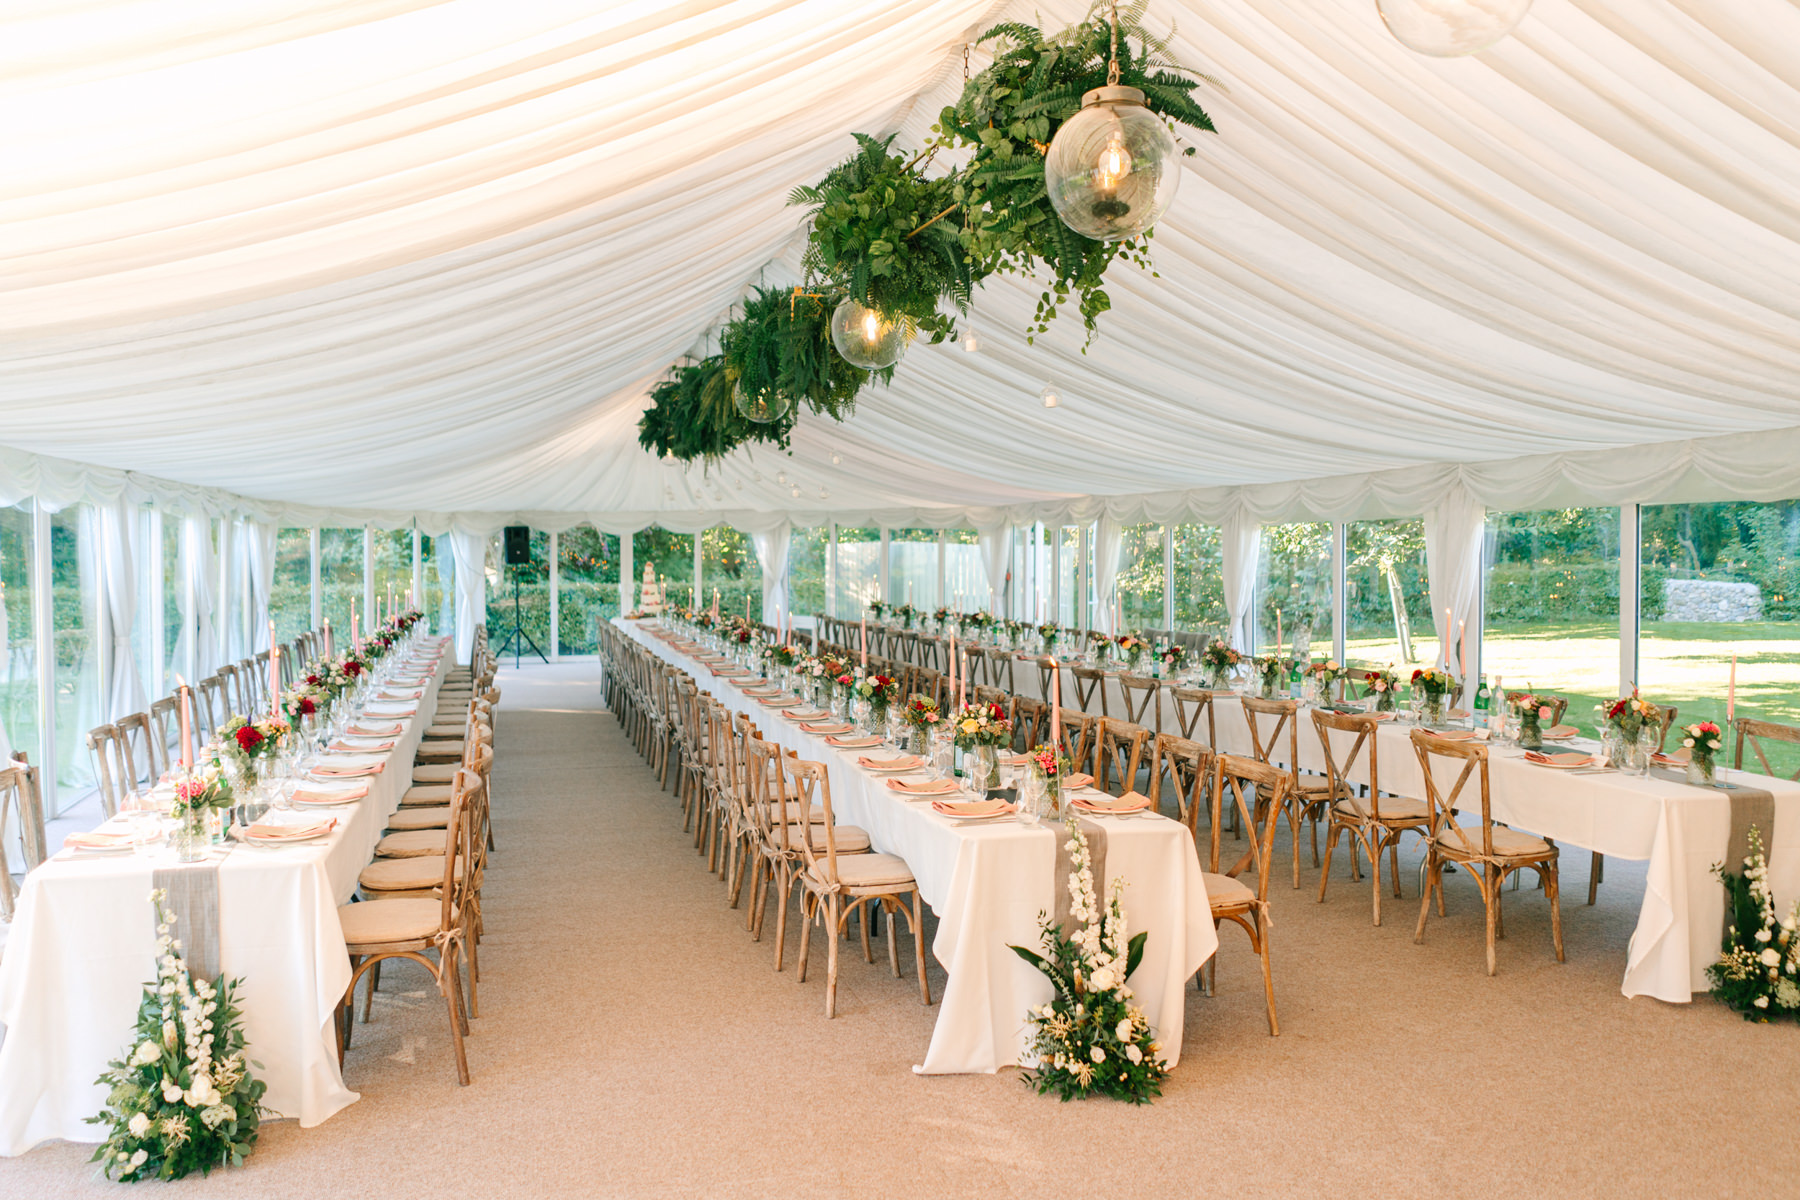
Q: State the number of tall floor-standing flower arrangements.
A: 3